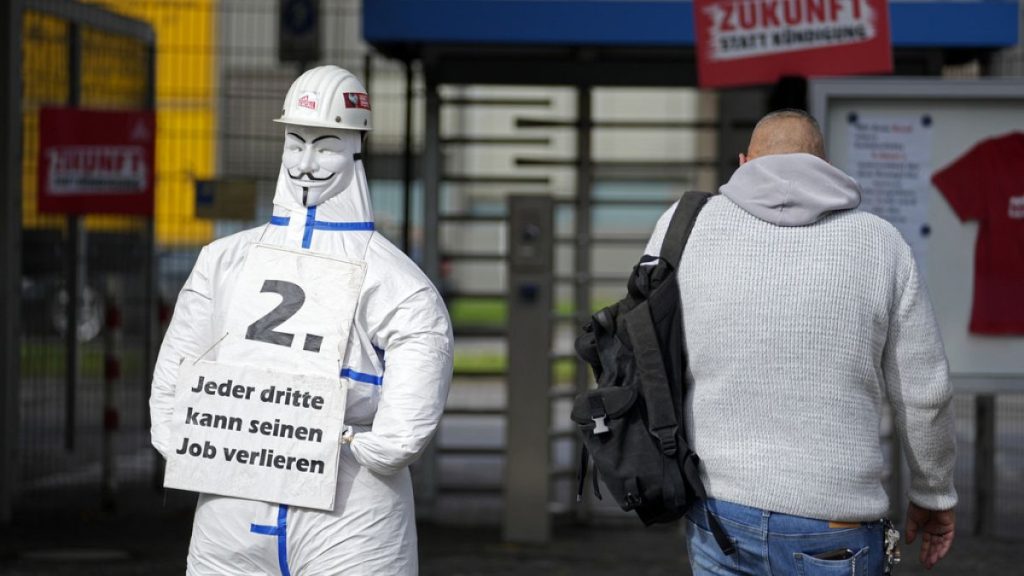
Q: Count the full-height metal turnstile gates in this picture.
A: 1